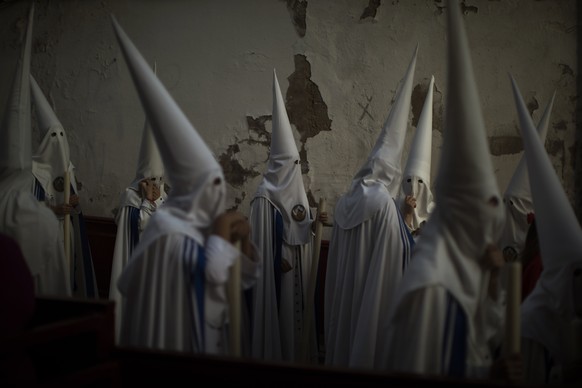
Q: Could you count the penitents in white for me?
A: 10